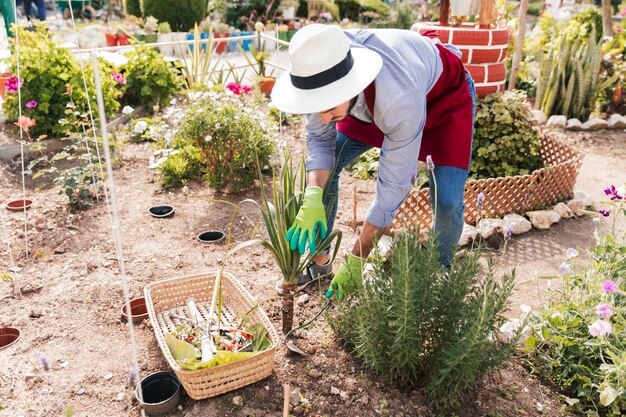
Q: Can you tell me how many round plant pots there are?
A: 6